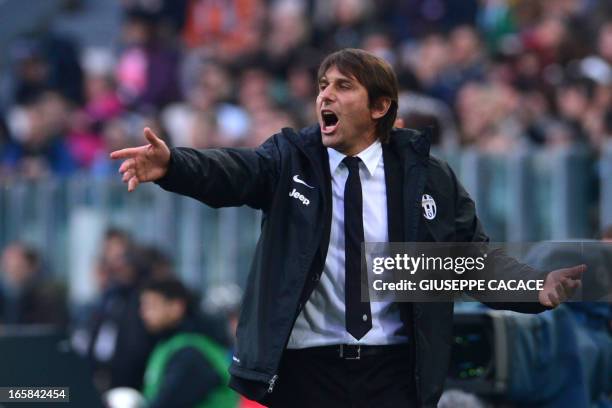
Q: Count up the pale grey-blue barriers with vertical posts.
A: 1